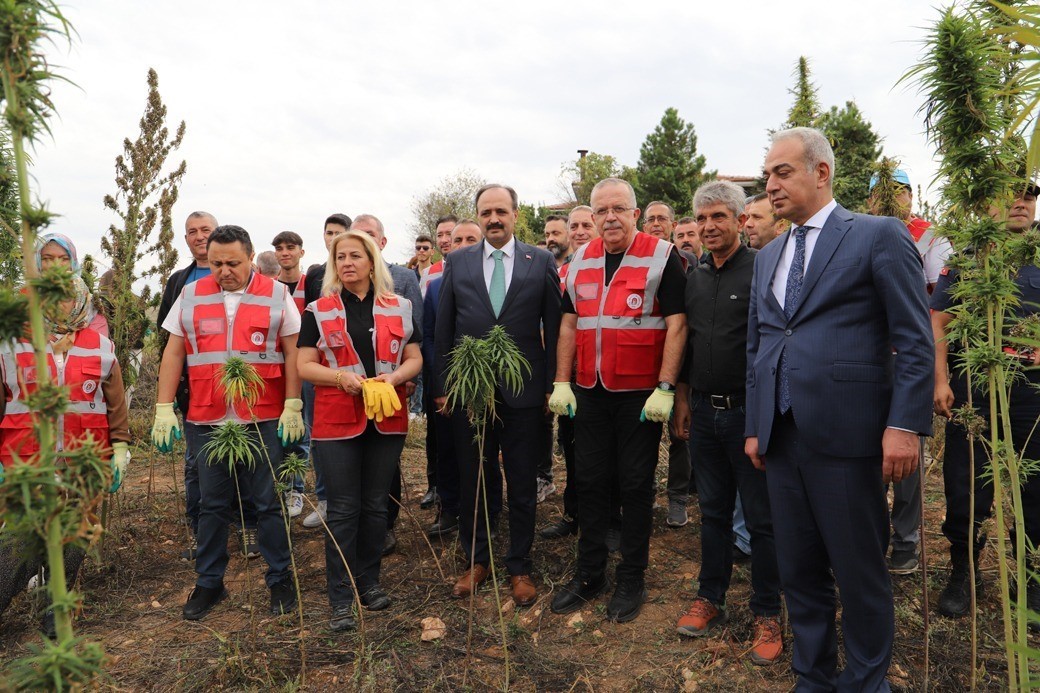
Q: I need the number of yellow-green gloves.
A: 5